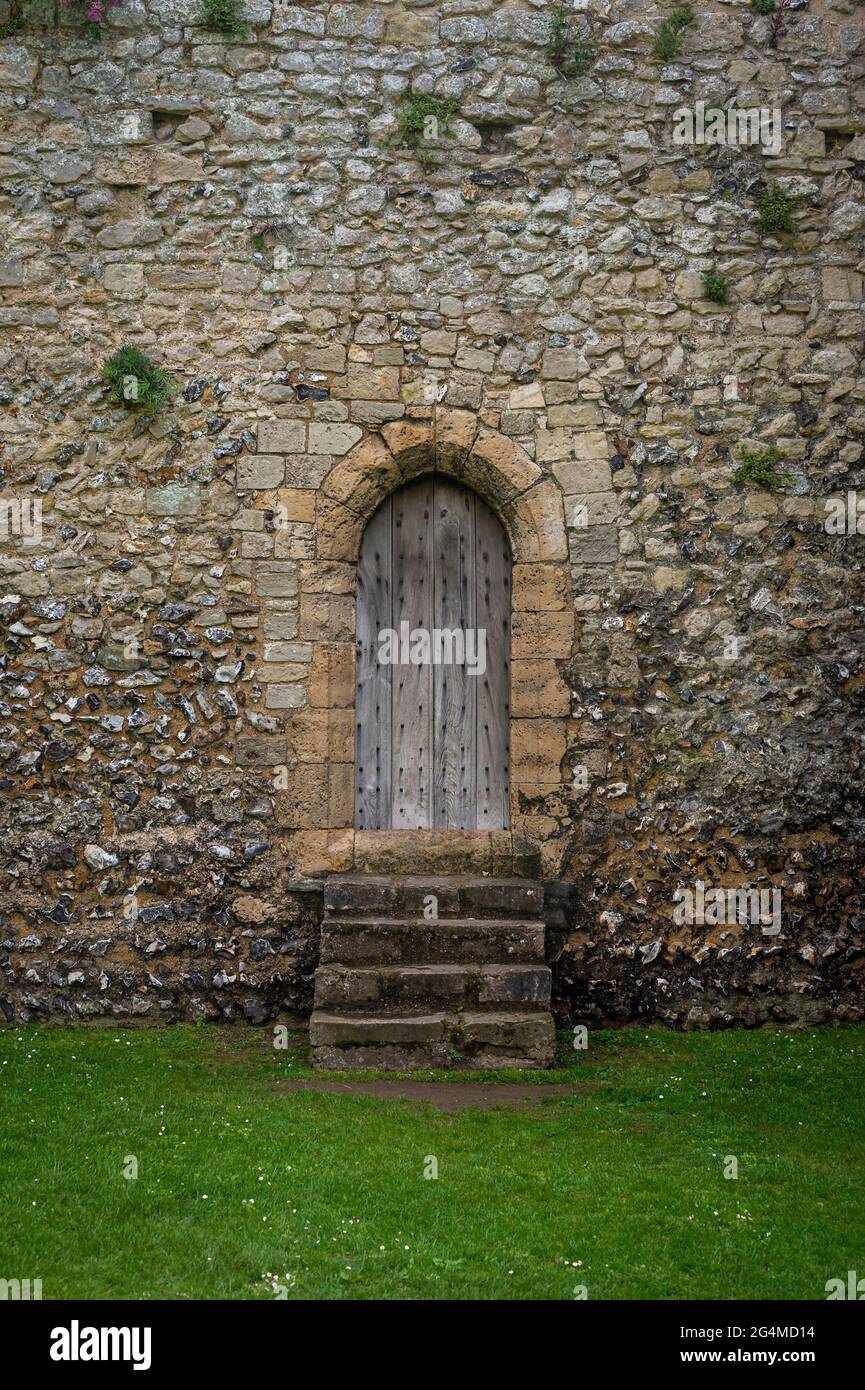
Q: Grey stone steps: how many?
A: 4